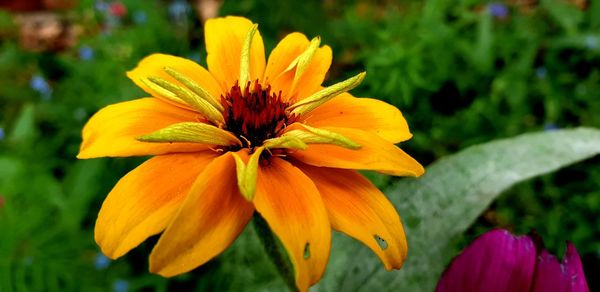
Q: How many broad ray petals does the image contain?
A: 10